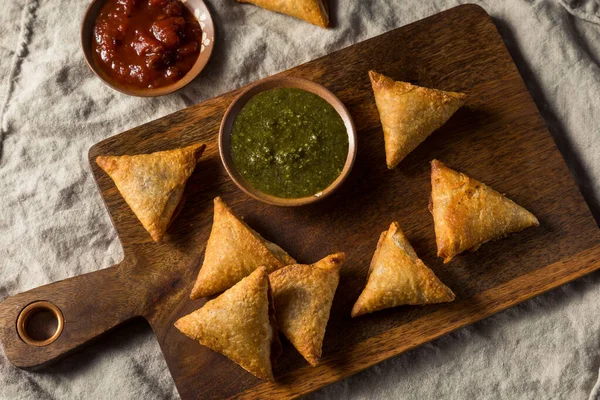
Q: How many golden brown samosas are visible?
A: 8